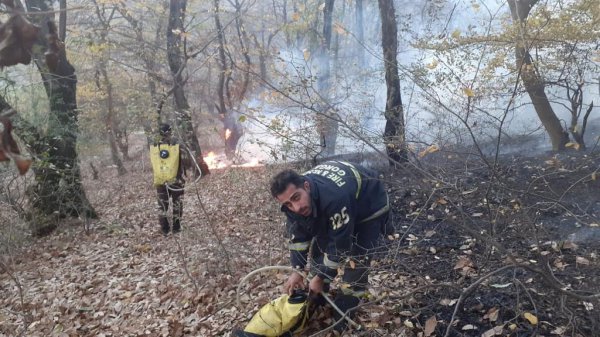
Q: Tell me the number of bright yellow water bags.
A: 2